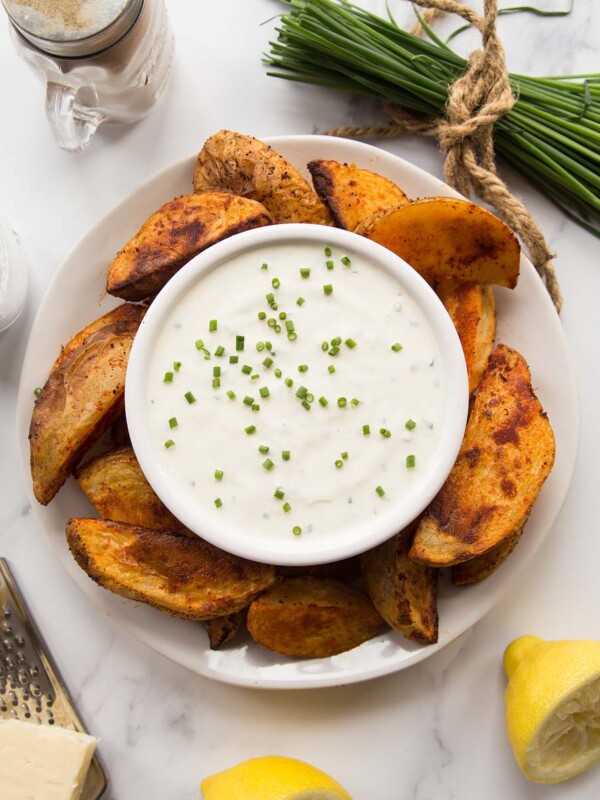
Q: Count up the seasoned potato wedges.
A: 13